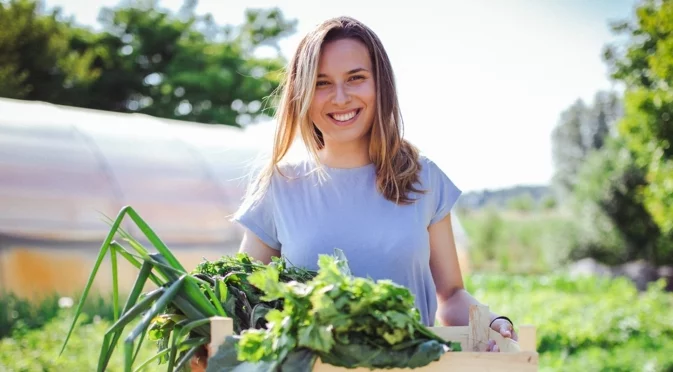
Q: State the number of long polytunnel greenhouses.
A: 1